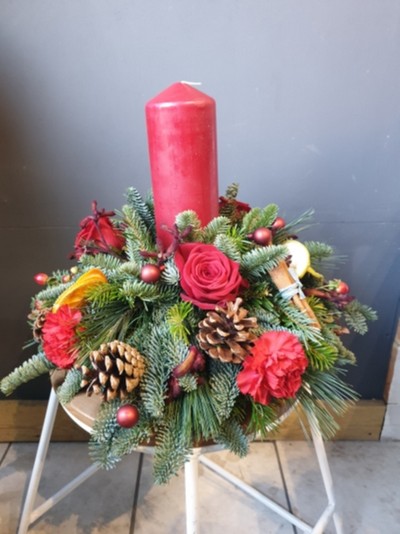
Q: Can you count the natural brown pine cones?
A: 2